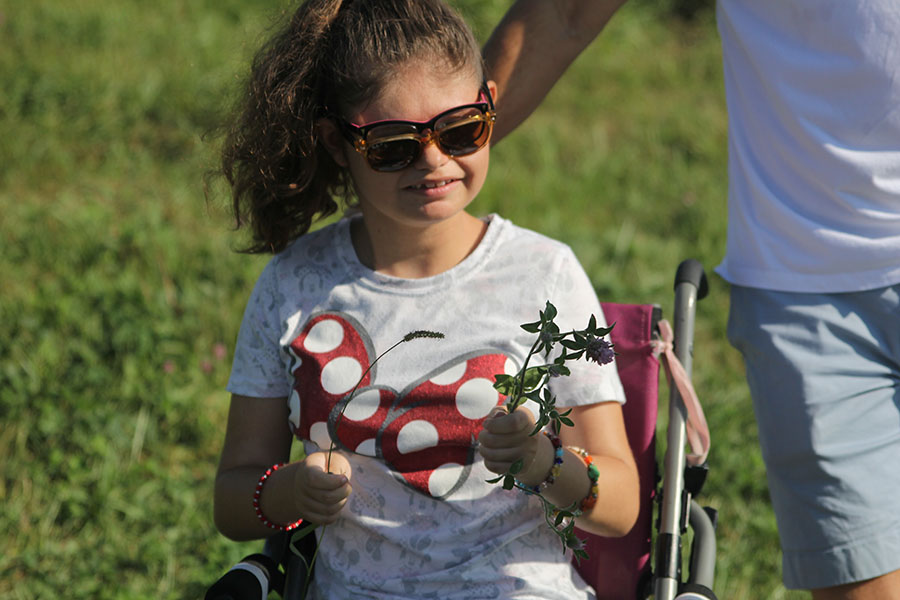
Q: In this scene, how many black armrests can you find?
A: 2